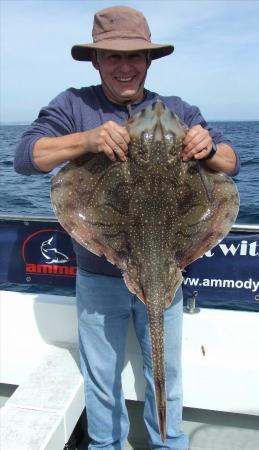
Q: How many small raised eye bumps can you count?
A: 2